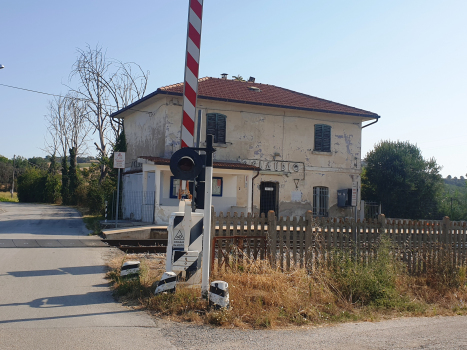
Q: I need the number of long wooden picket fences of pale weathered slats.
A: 1